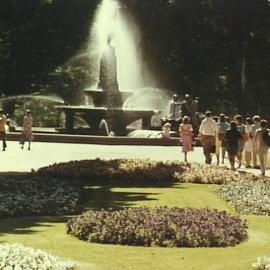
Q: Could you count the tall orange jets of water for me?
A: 0